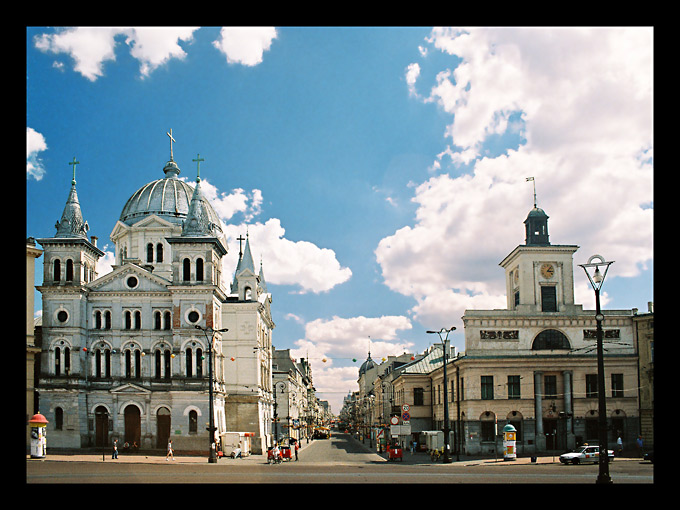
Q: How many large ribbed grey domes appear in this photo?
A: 1